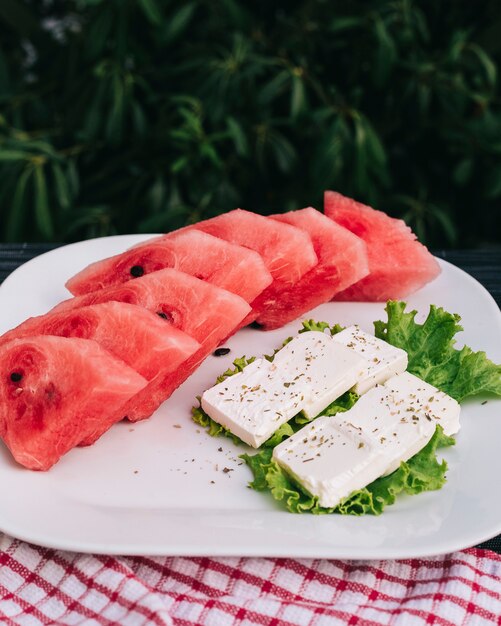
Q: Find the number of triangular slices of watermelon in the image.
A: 7